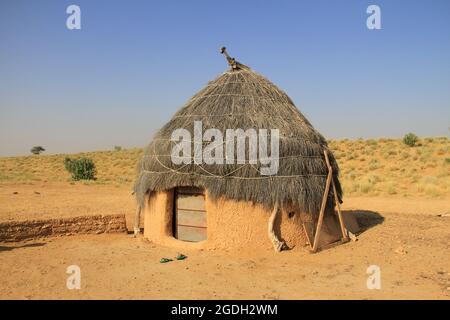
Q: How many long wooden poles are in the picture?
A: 2